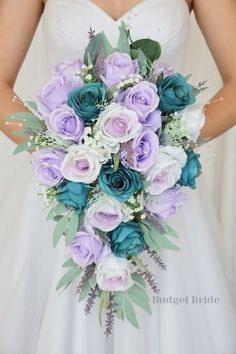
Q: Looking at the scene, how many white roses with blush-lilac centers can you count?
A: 5